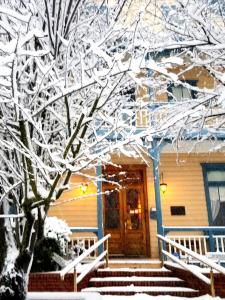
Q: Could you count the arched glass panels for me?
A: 2